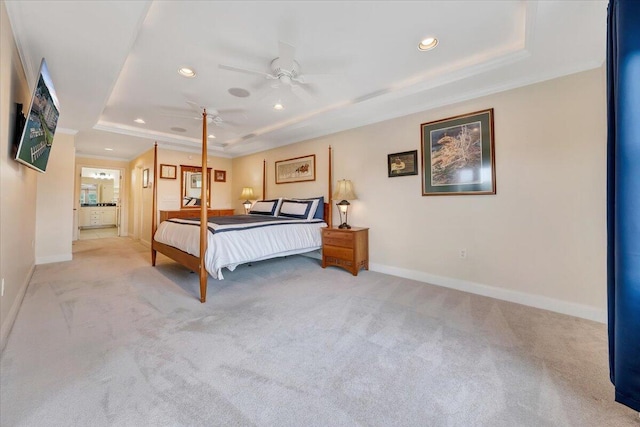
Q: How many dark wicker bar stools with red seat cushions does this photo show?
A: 0